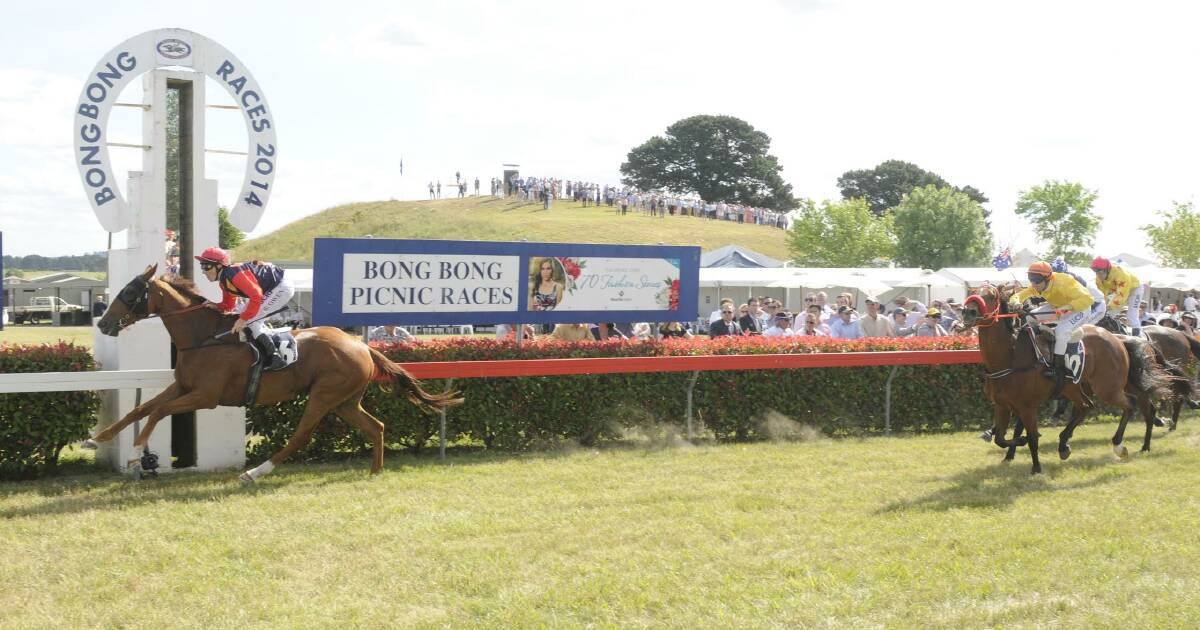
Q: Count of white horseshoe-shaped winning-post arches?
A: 1